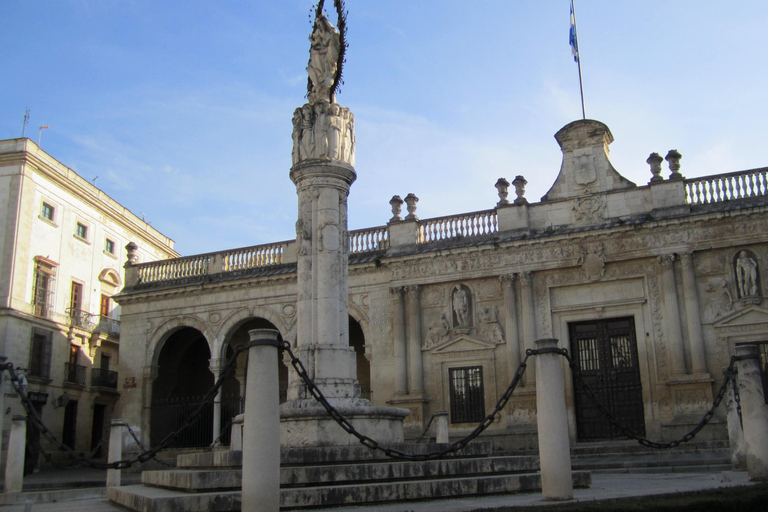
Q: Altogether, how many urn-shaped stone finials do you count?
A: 7